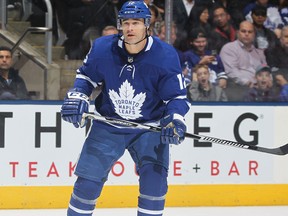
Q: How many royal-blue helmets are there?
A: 1